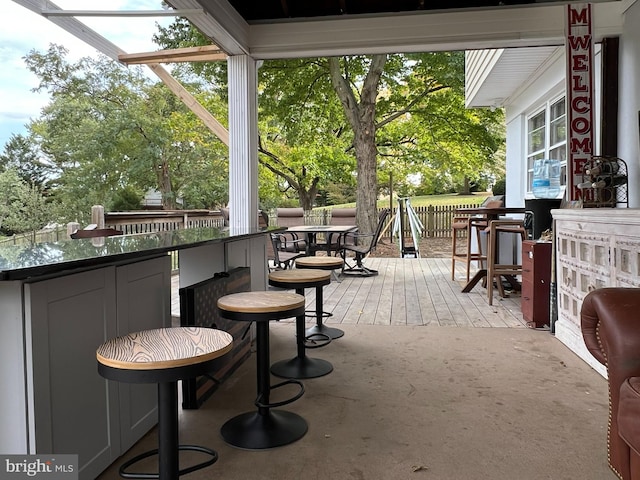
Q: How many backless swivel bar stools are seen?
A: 4